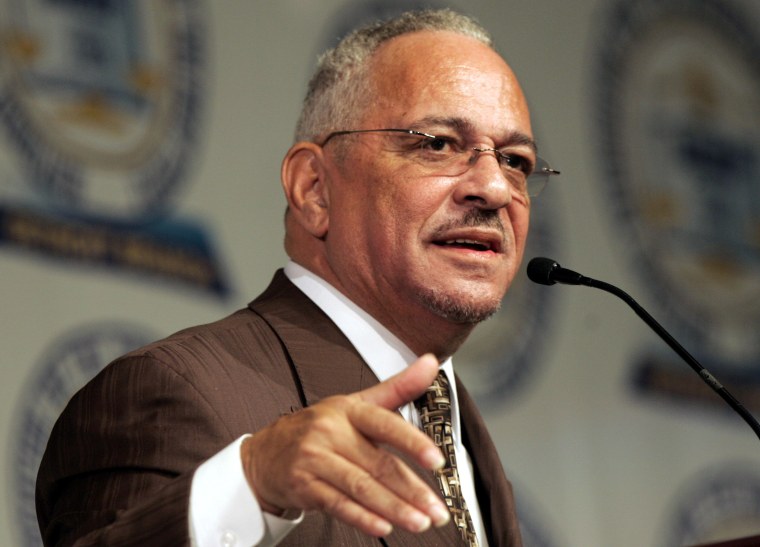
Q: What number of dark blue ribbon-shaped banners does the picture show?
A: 2